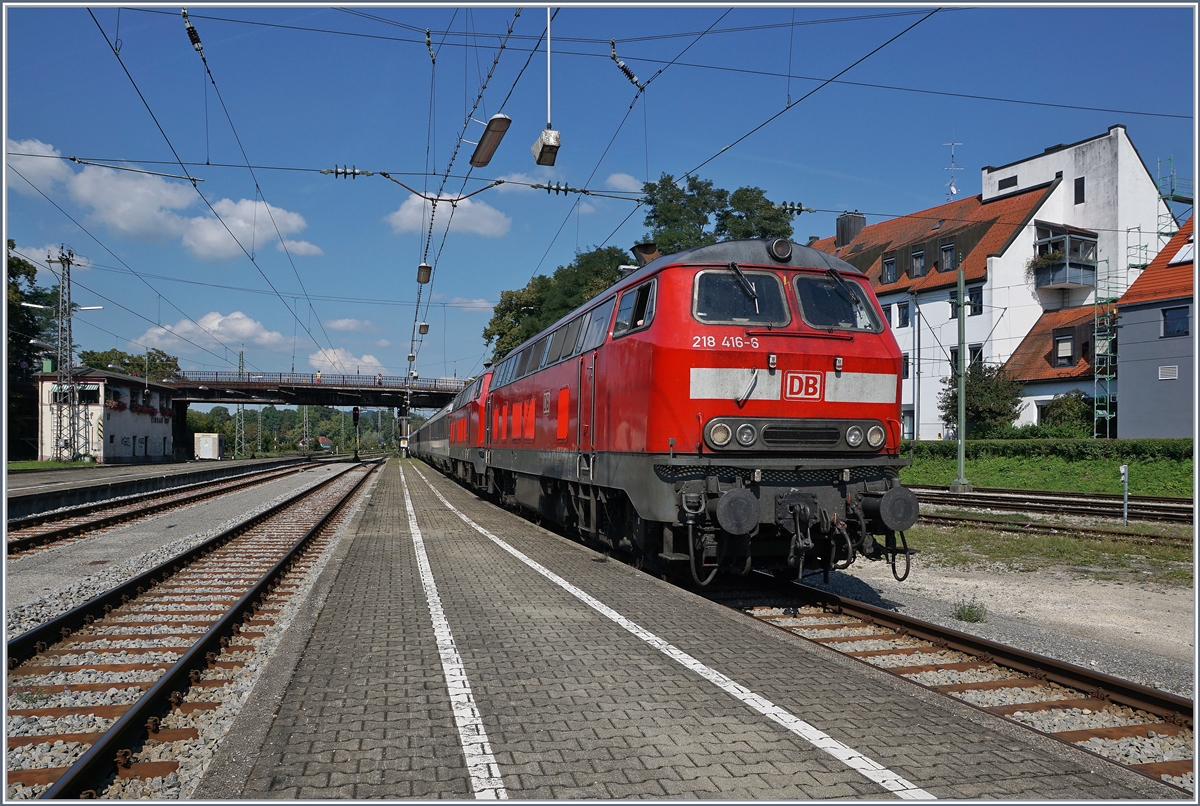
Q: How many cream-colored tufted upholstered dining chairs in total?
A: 0